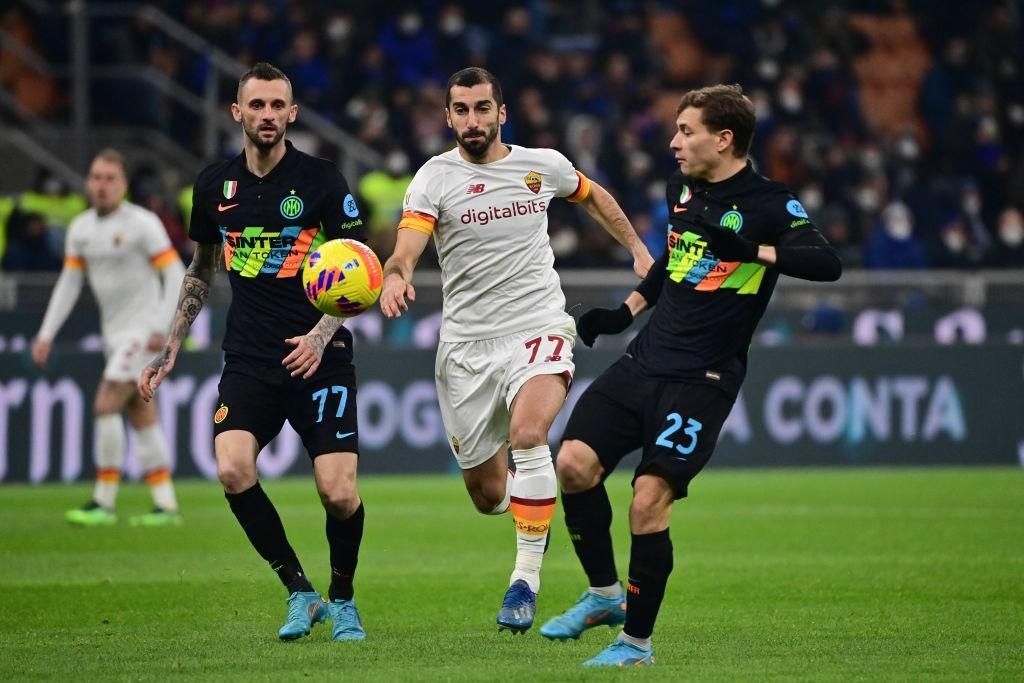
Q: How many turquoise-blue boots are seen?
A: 4